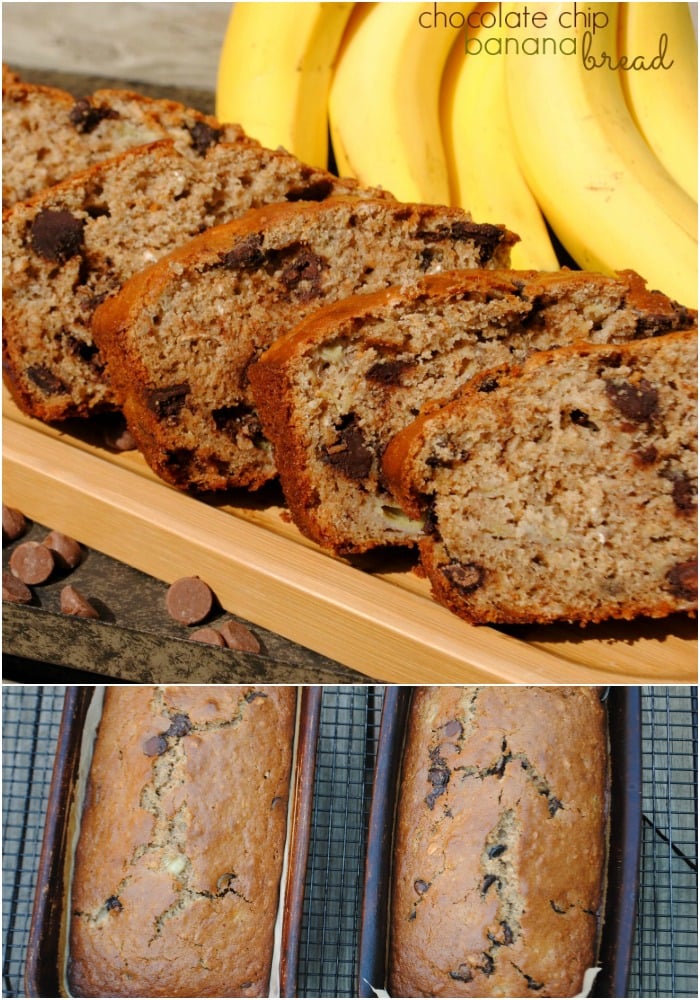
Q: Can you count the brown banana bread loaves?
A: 2